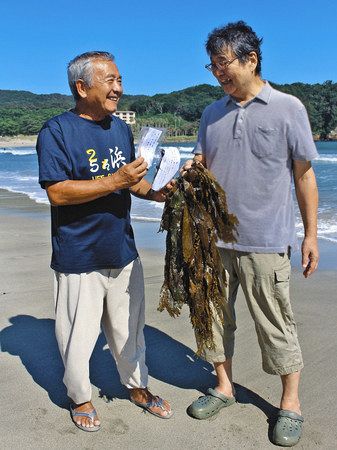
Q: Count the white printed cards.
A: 2